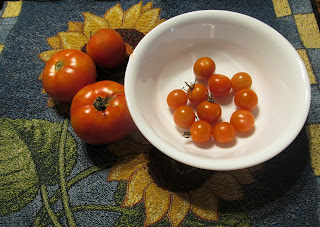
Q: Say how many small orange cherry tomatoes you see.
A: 11